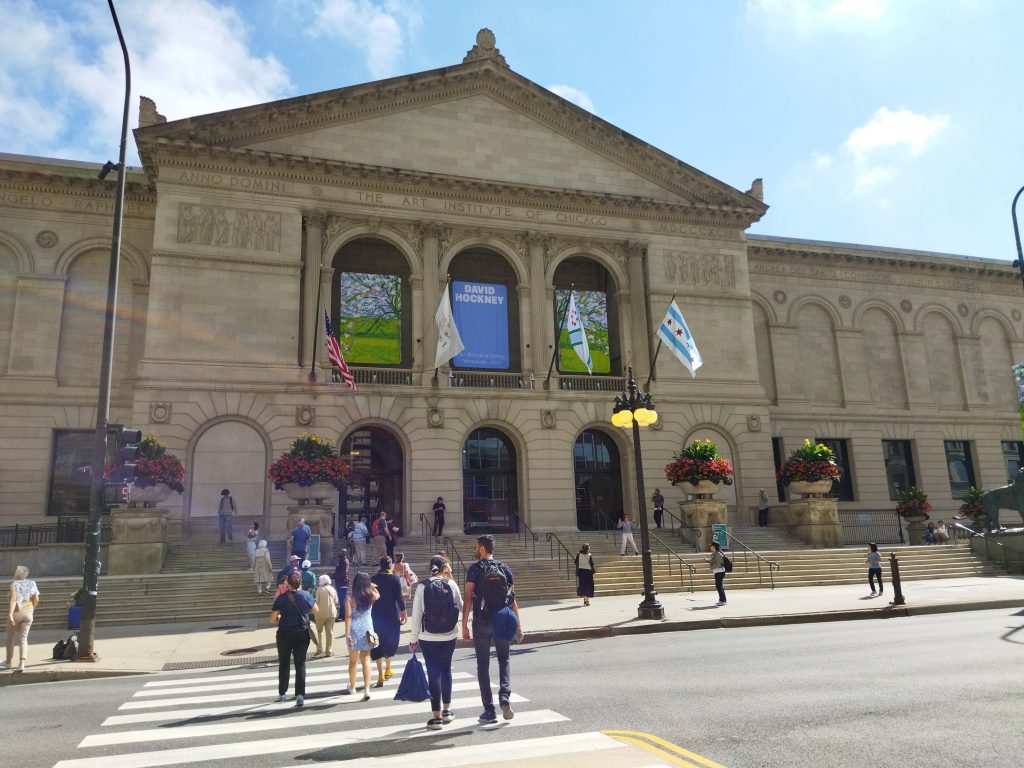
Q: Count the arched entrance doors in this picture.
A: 3